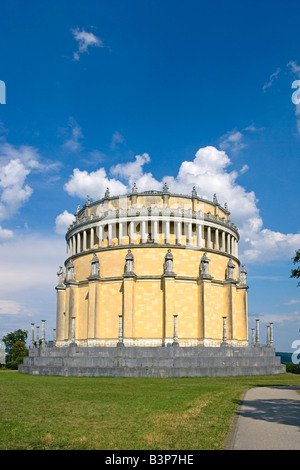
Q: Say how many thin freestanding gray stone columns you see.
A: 12